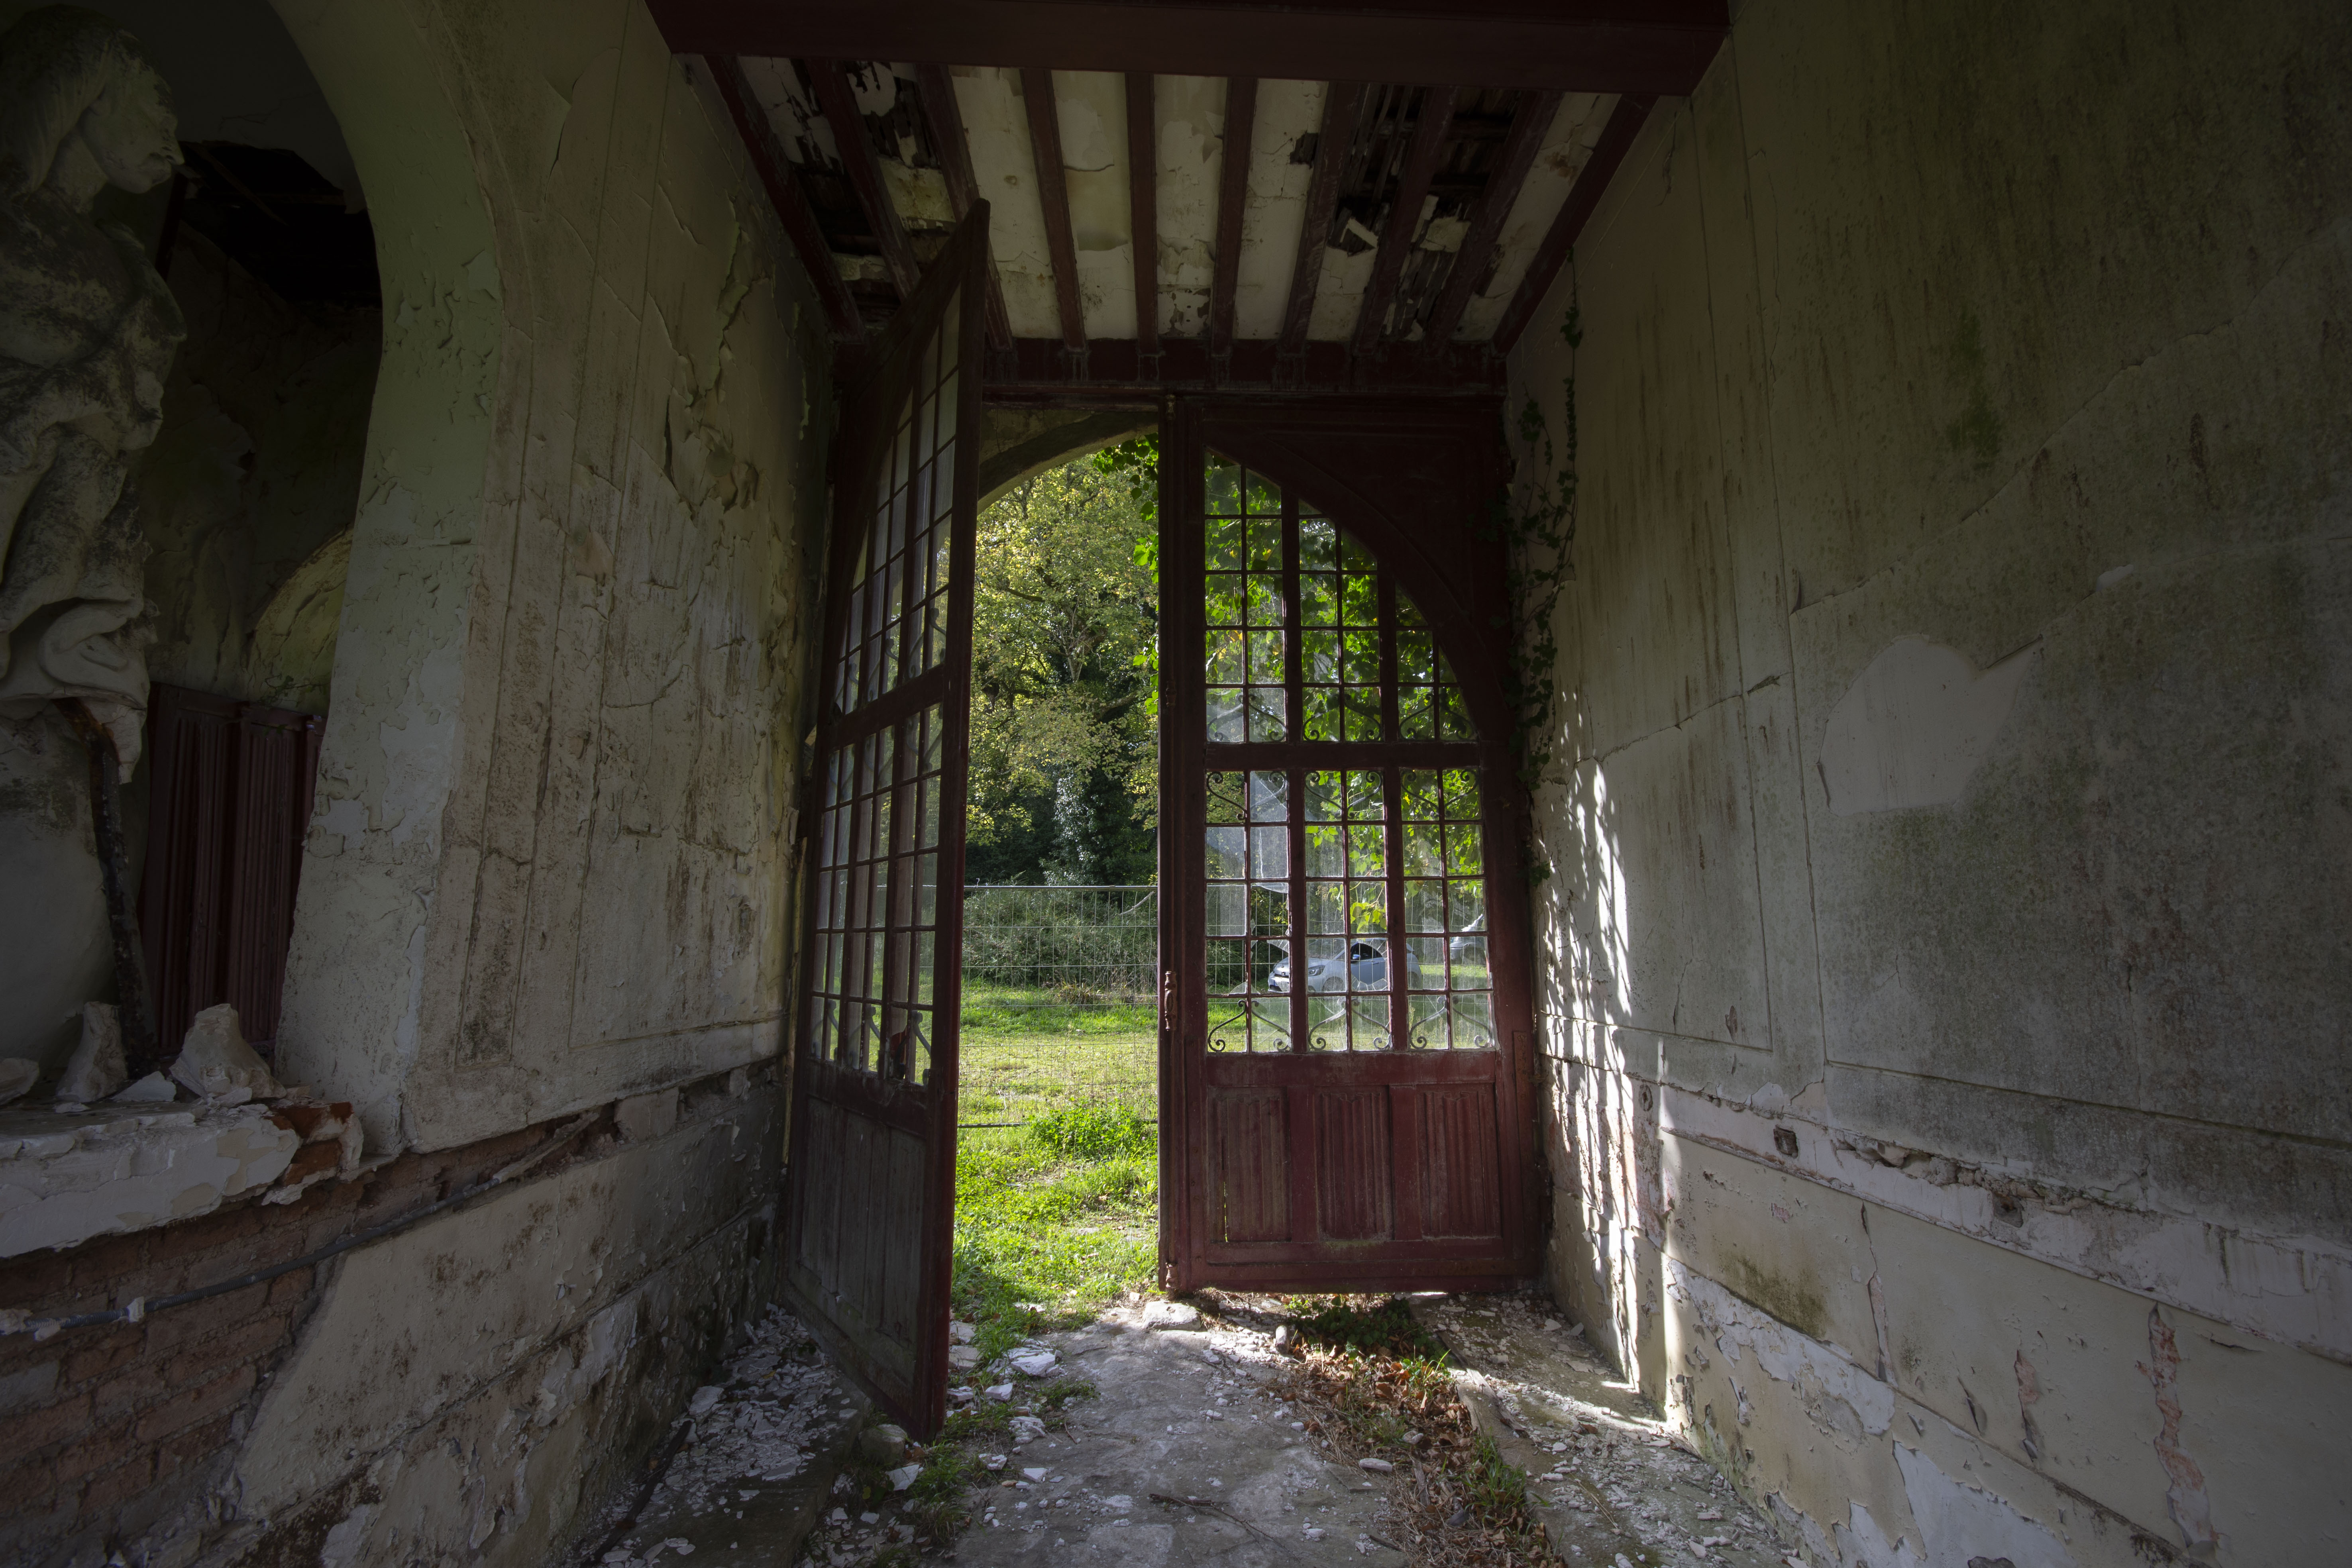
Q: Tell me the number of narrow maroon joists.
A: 10